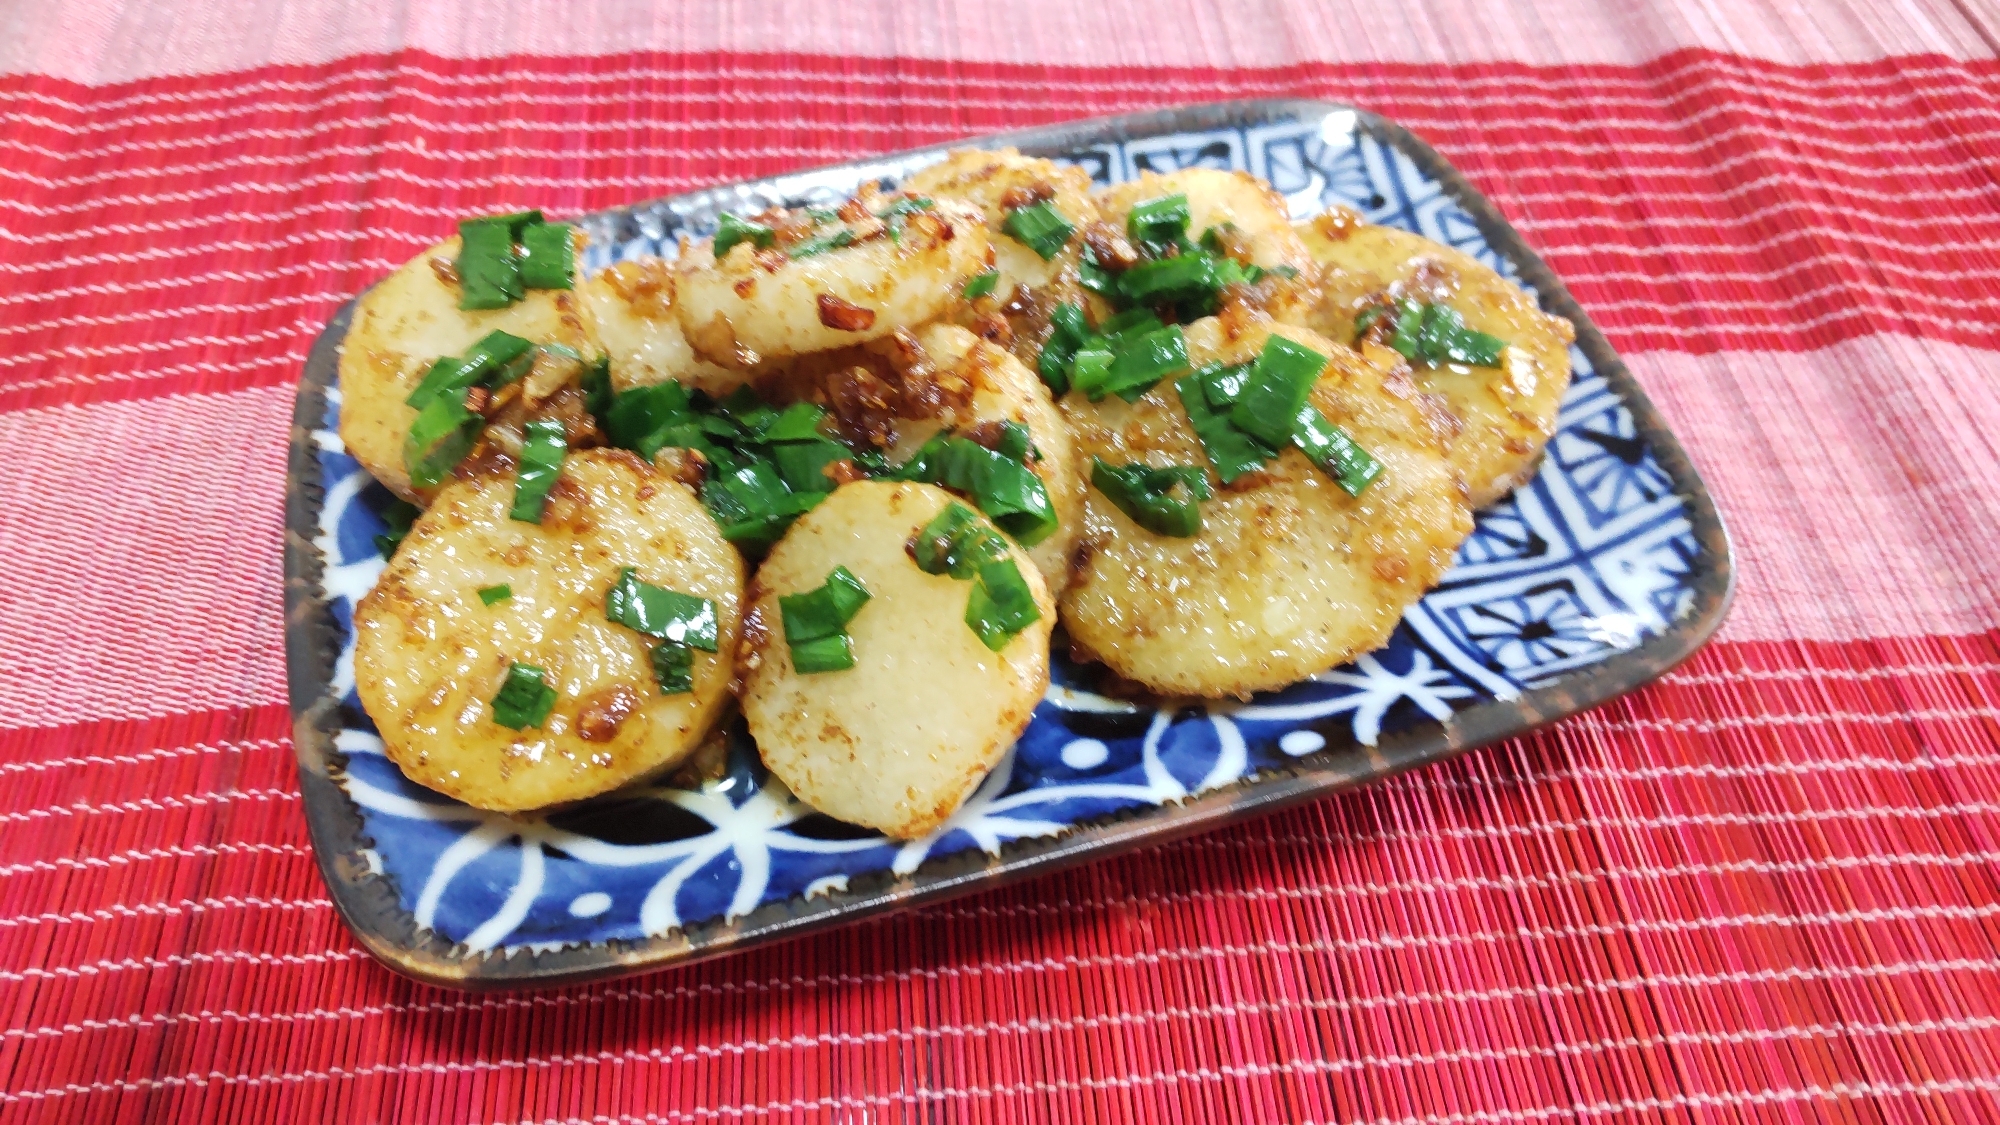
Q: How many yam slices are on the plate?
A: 10